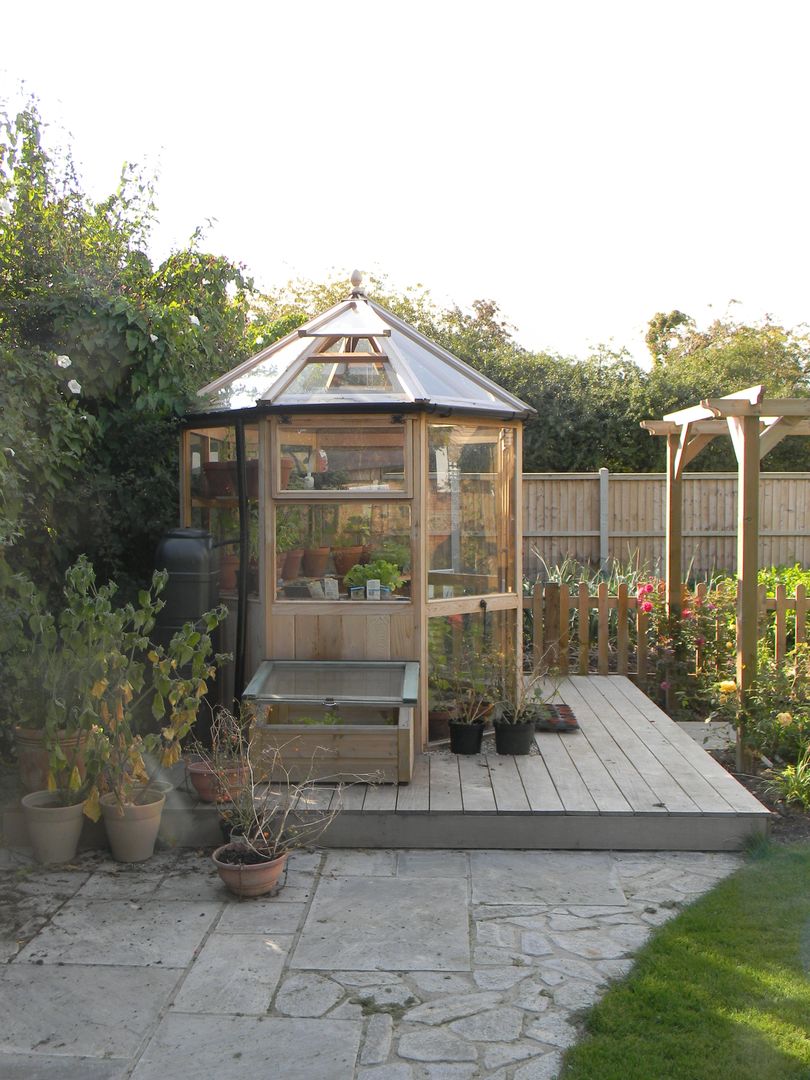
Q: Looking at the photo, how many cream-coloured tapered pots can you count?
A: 2